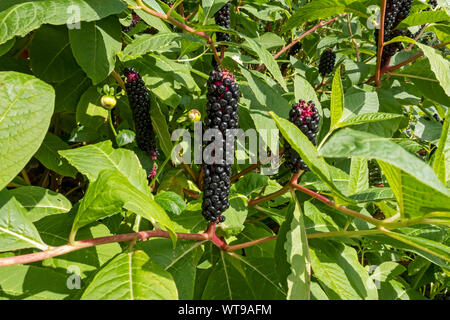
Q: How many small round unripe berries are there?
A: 2